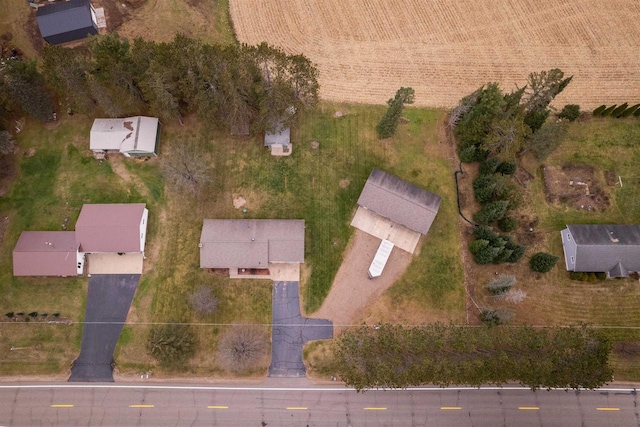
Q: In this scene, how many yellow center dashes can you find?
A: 8